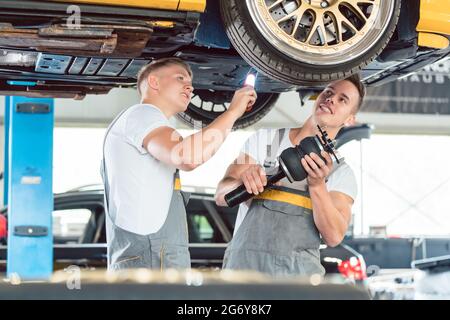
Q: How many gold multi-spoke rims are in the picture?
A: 1